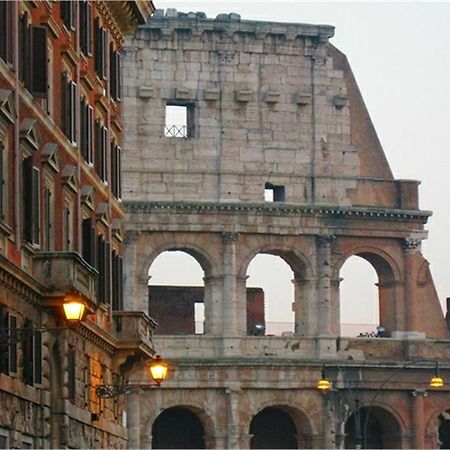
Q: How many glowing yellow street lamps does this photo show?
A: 4